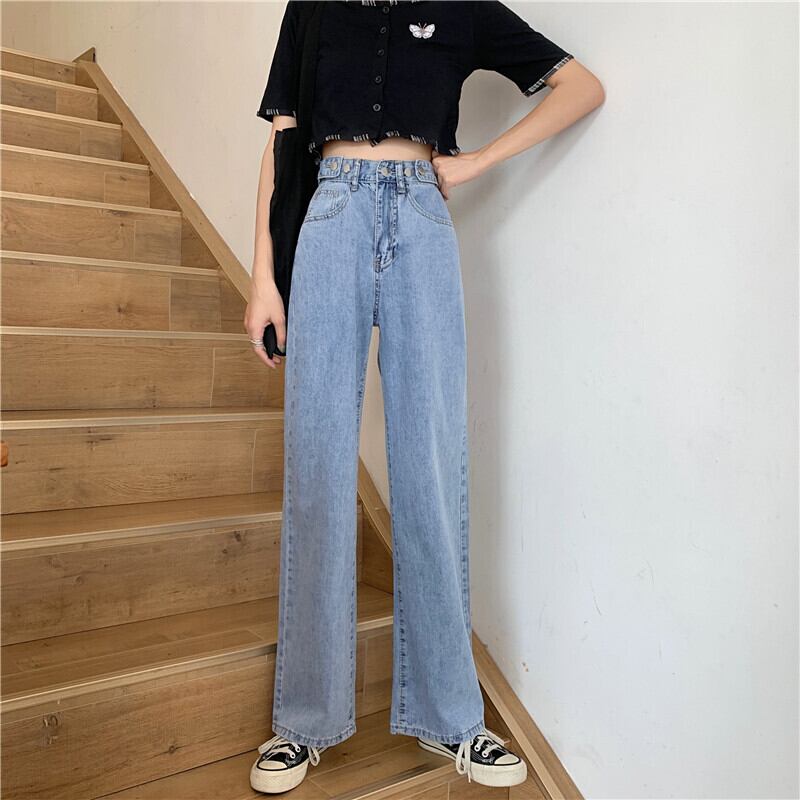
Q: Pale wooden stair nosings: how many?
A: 11